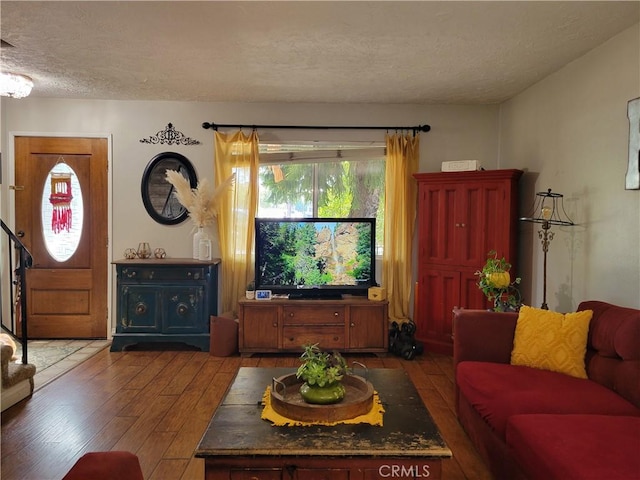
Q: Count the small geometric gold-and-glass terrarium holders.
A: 3